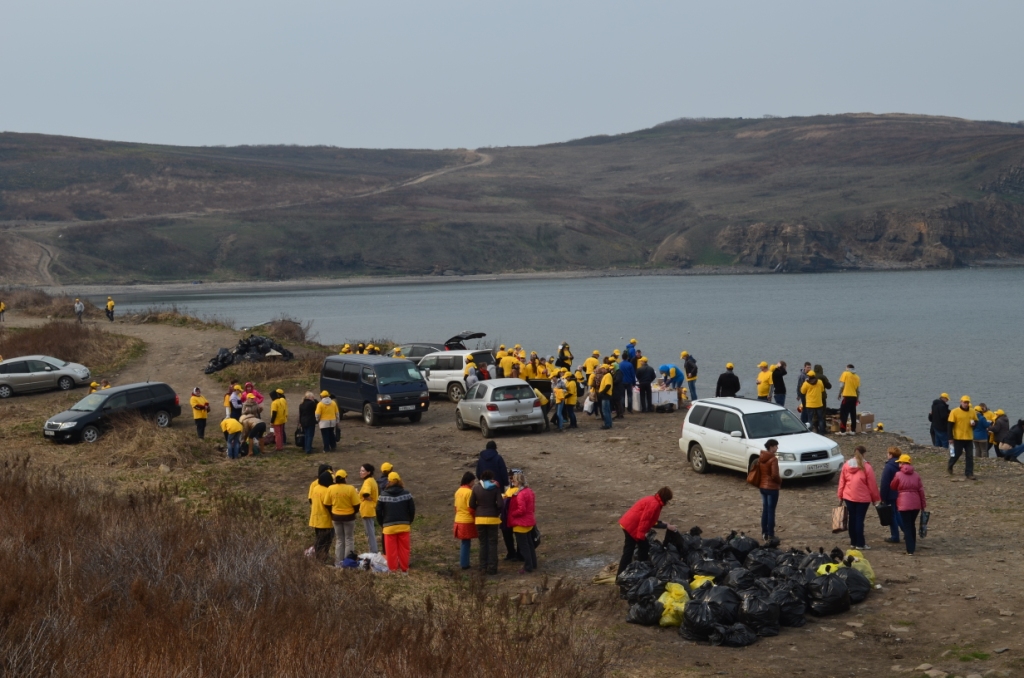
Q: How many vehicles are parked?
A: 7